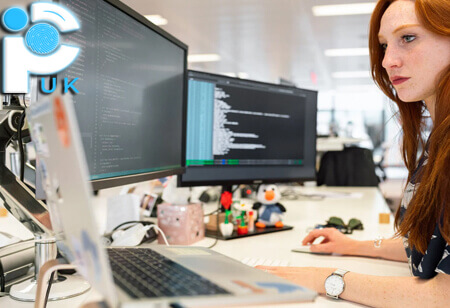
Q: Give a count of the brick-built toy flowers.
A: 2